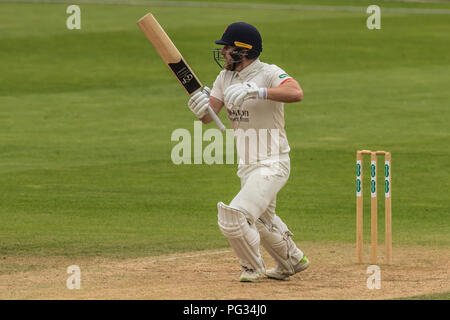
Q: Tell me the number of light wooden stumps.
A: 3